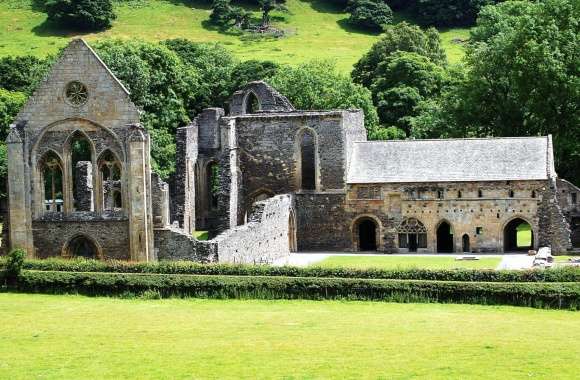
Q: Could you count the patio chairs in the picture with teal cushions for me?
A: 0